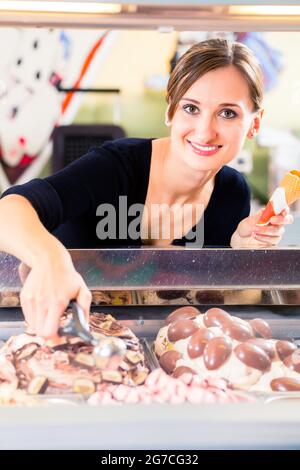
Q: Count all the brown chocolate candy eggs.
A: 14